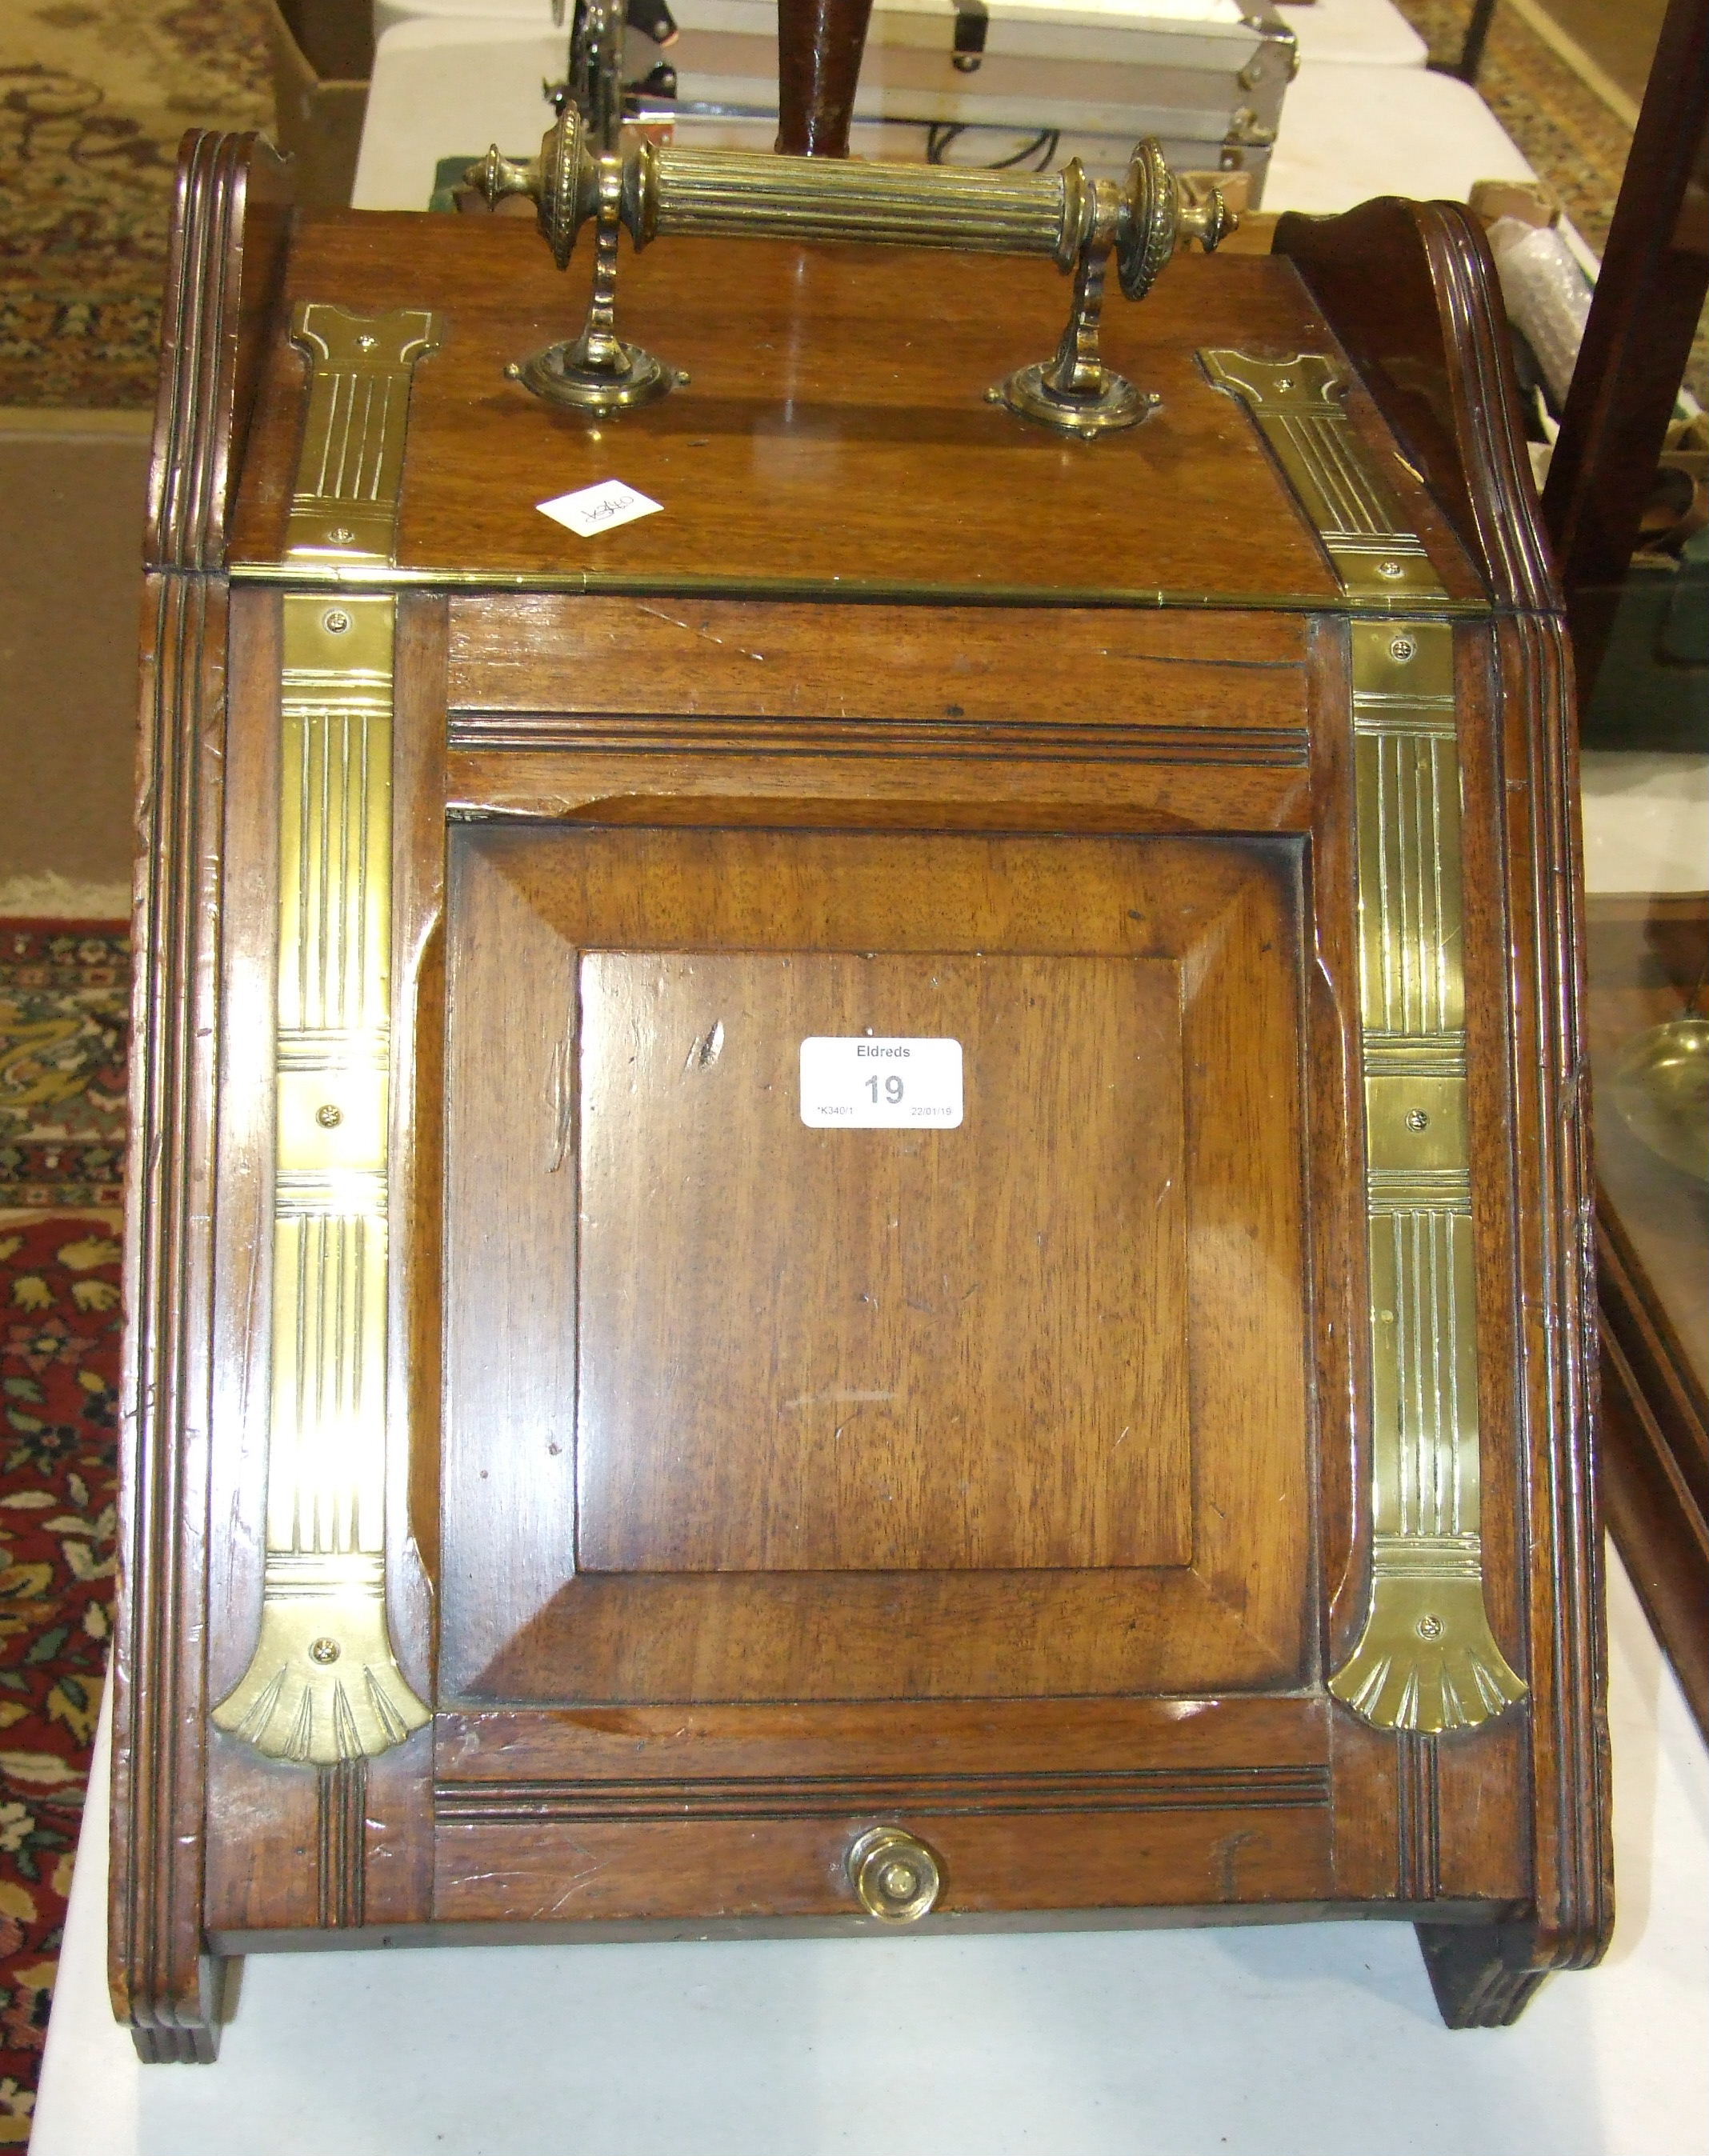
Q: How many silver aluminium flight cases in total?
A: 1